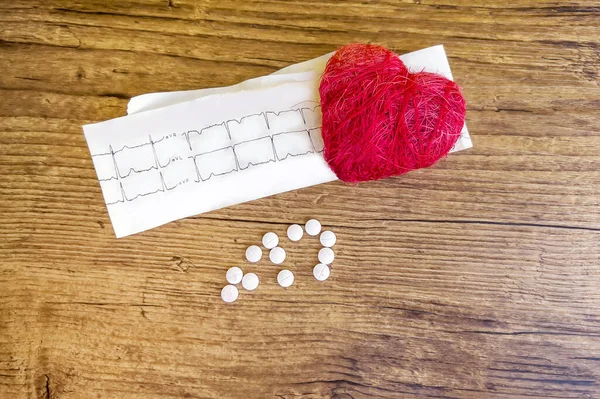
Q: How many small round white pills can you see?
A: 12